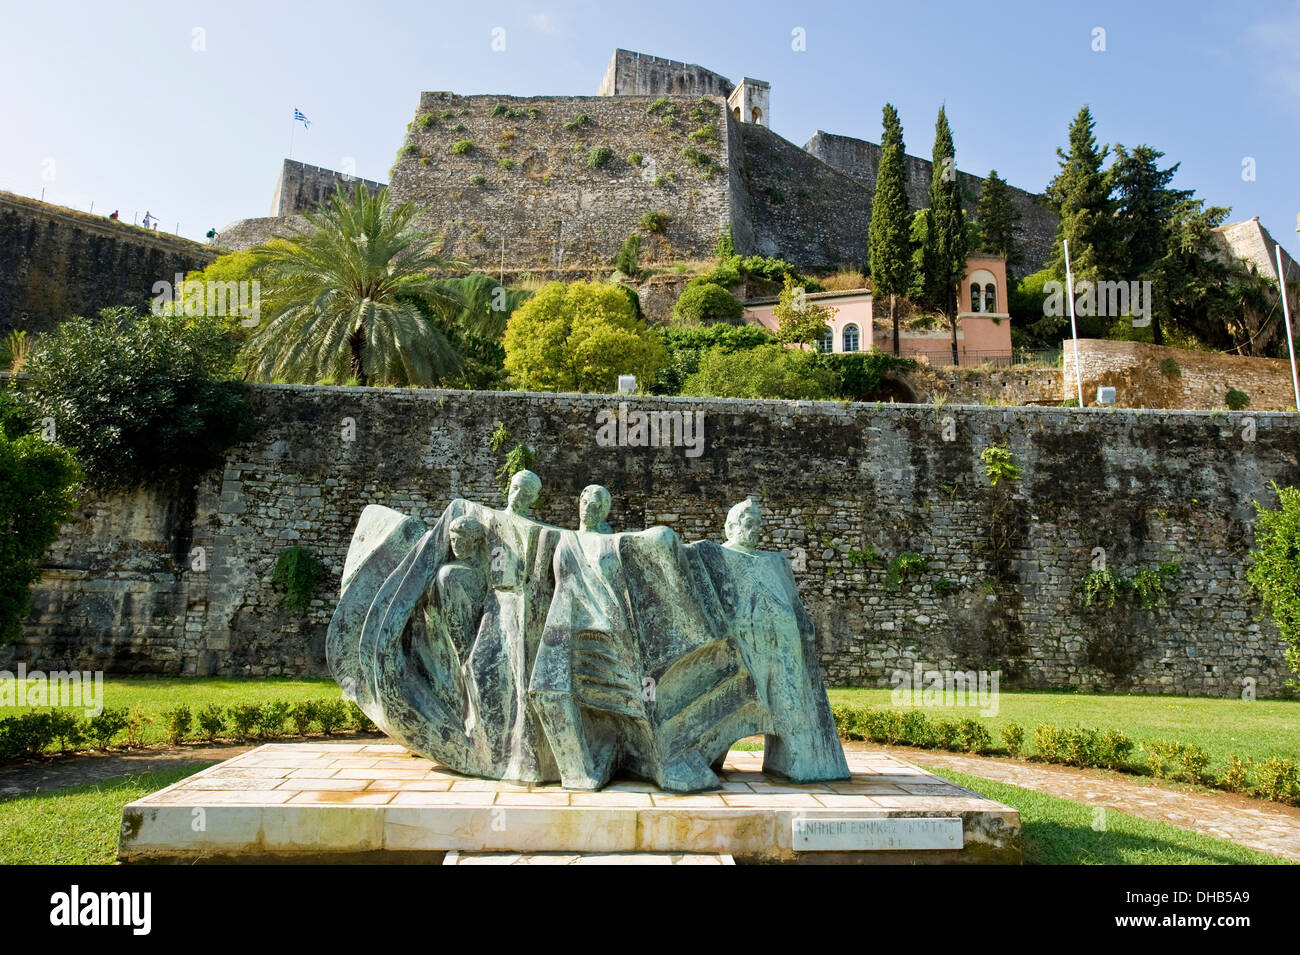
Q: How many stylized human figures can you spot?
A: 4